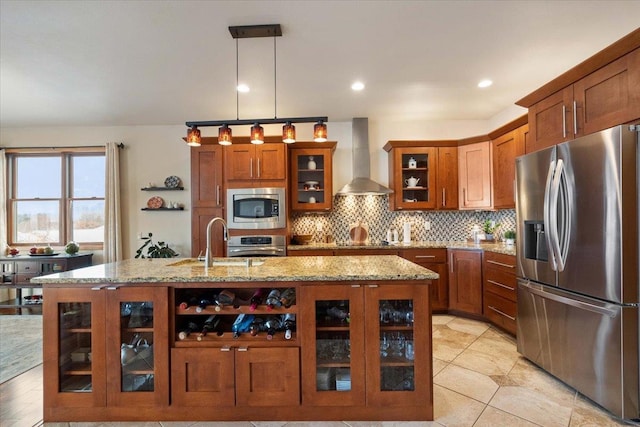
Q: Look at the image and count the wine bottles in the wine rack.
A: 12